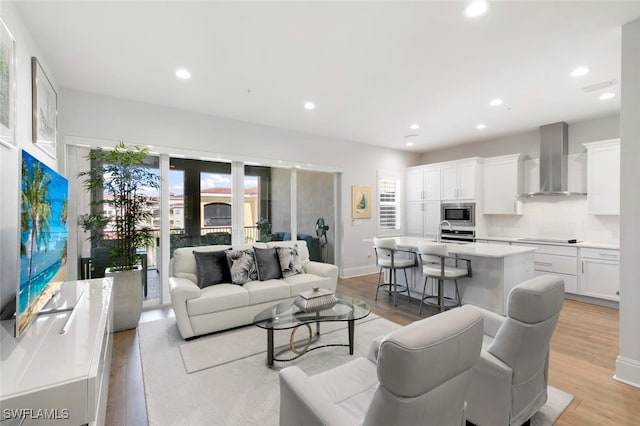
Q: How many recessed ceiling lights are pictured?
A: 9